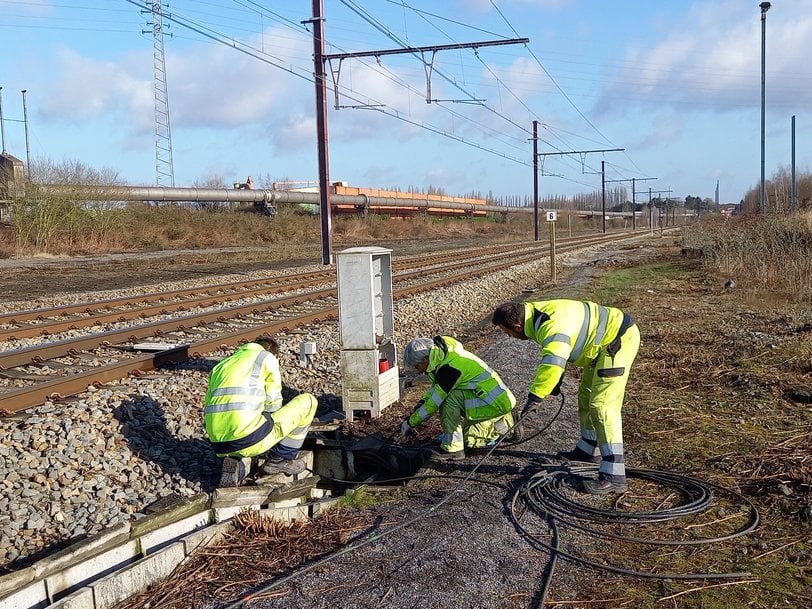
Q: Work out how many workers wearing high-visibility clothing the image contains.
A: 3